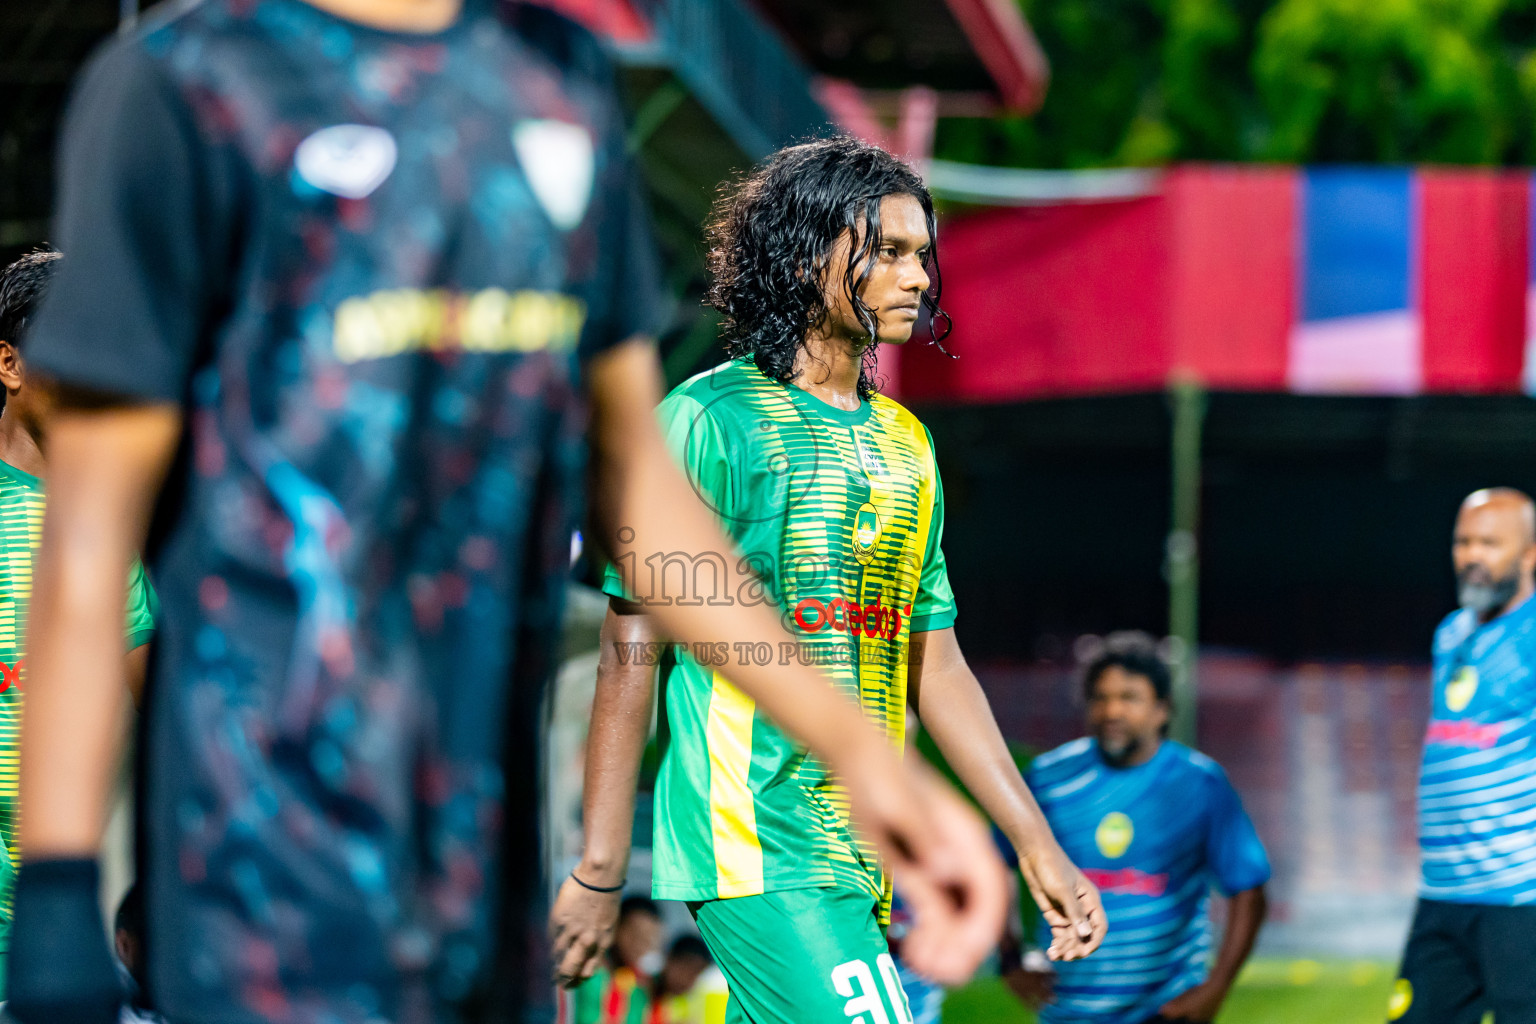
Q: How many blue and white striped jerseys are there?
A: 2